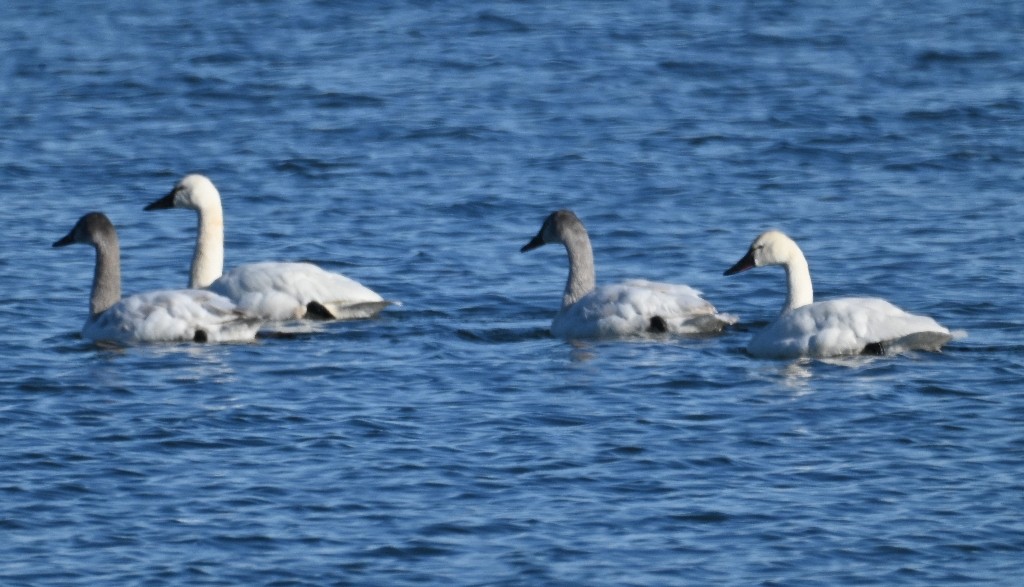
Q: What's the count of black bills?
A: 4